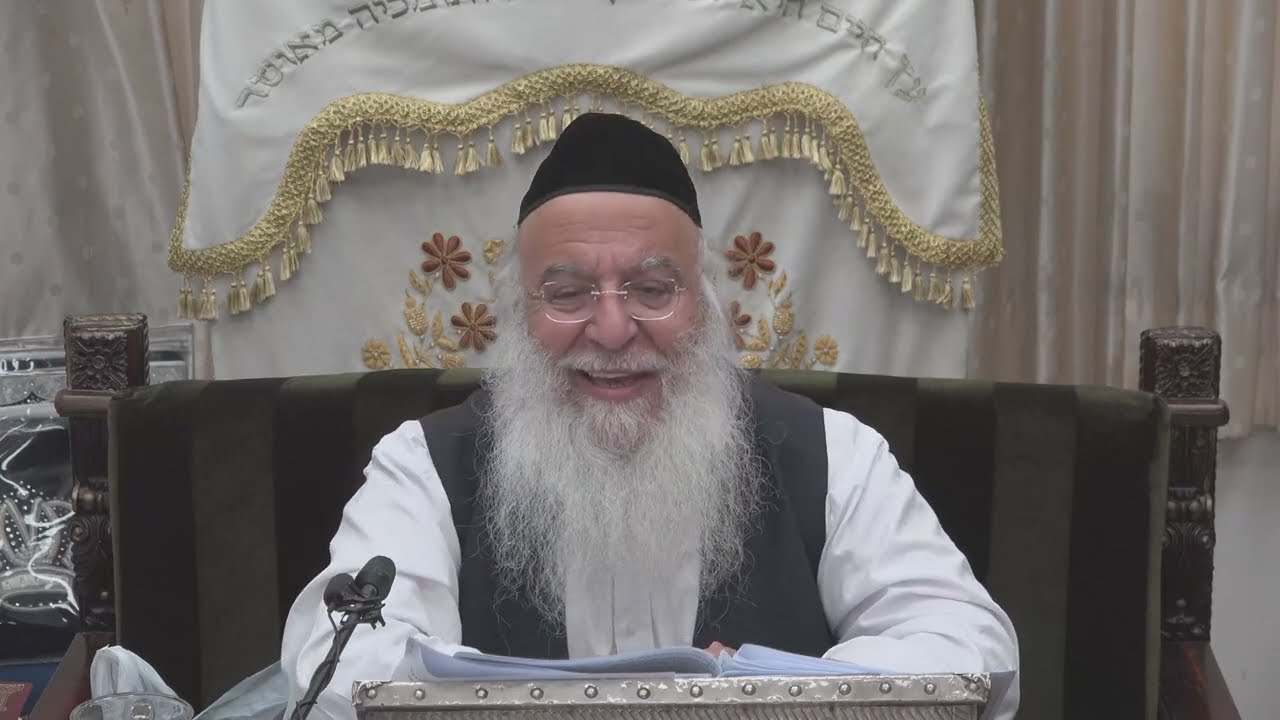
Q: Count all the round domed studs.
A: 13